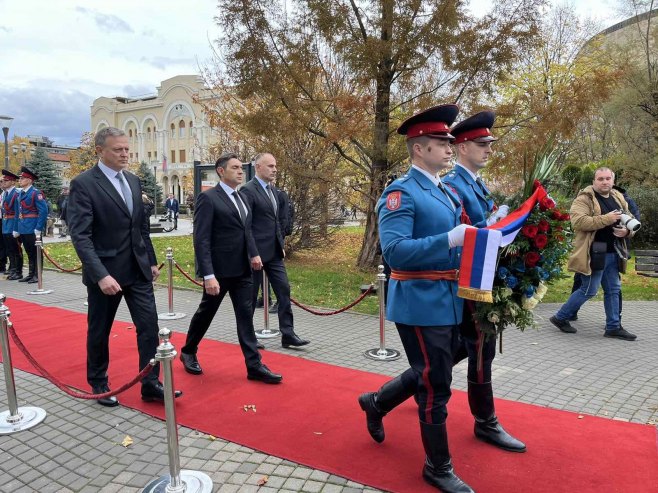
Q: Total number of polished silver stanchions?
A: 6